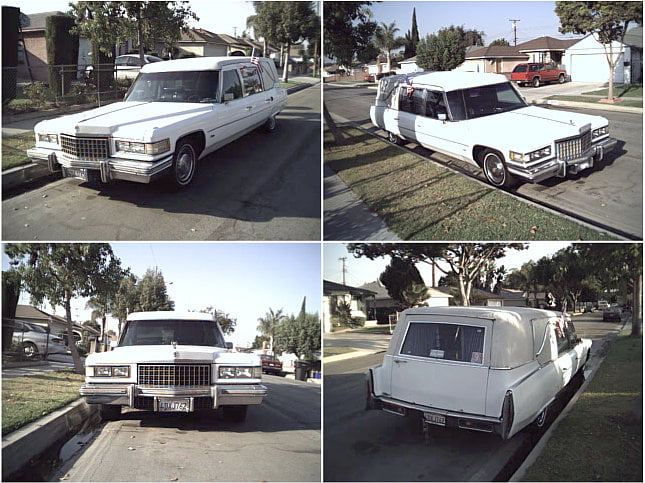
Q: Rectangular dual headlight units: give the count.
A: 6